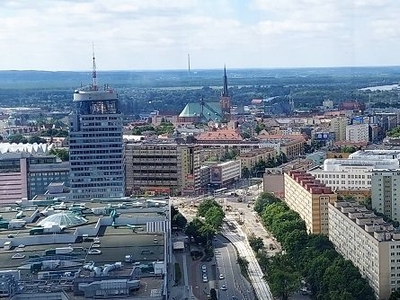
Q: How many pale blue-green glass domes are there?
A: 1